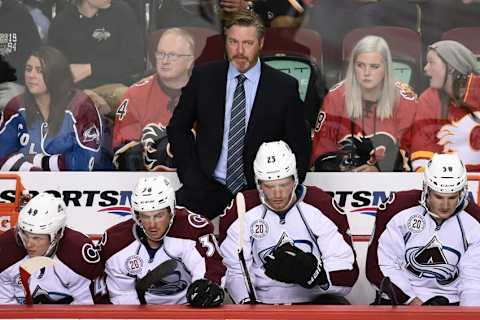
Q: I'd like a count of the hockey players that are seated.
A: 4